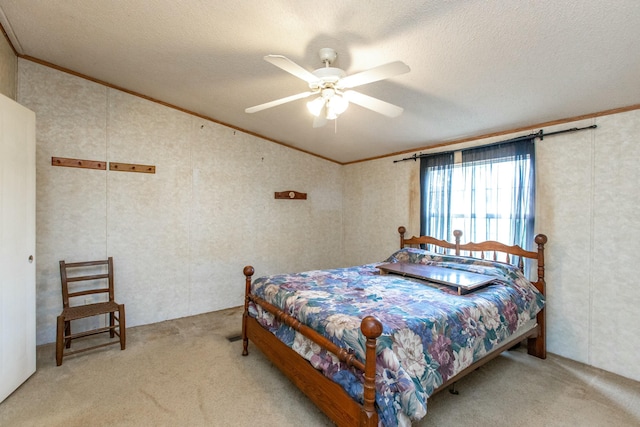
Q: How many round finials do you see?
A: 5